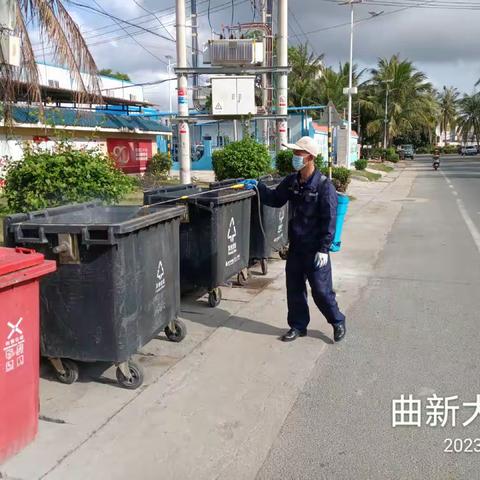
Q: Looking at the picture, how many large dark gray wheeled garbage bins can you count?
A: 3